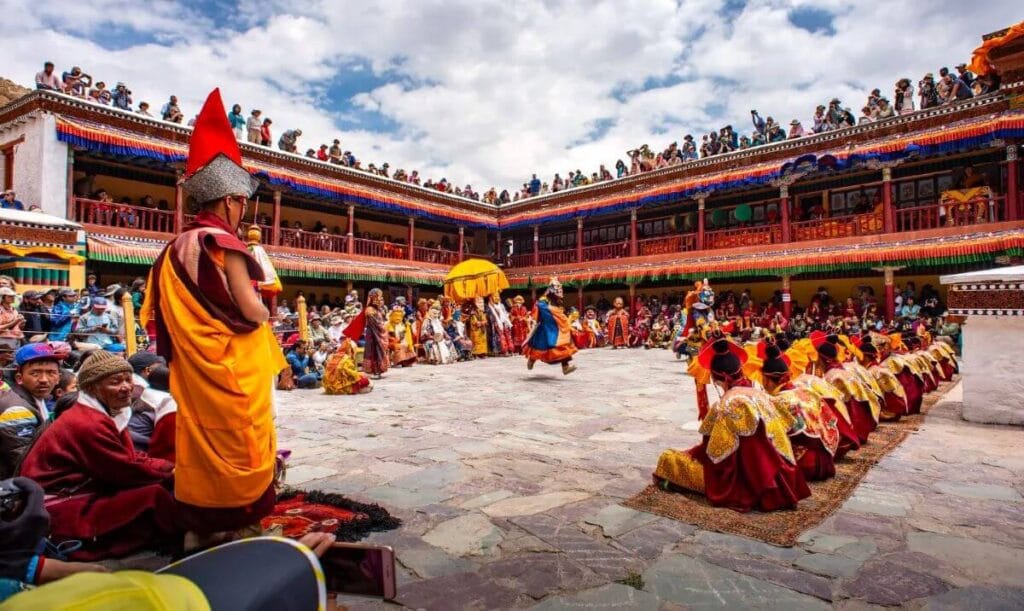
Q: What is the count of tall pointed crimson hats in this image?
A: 1